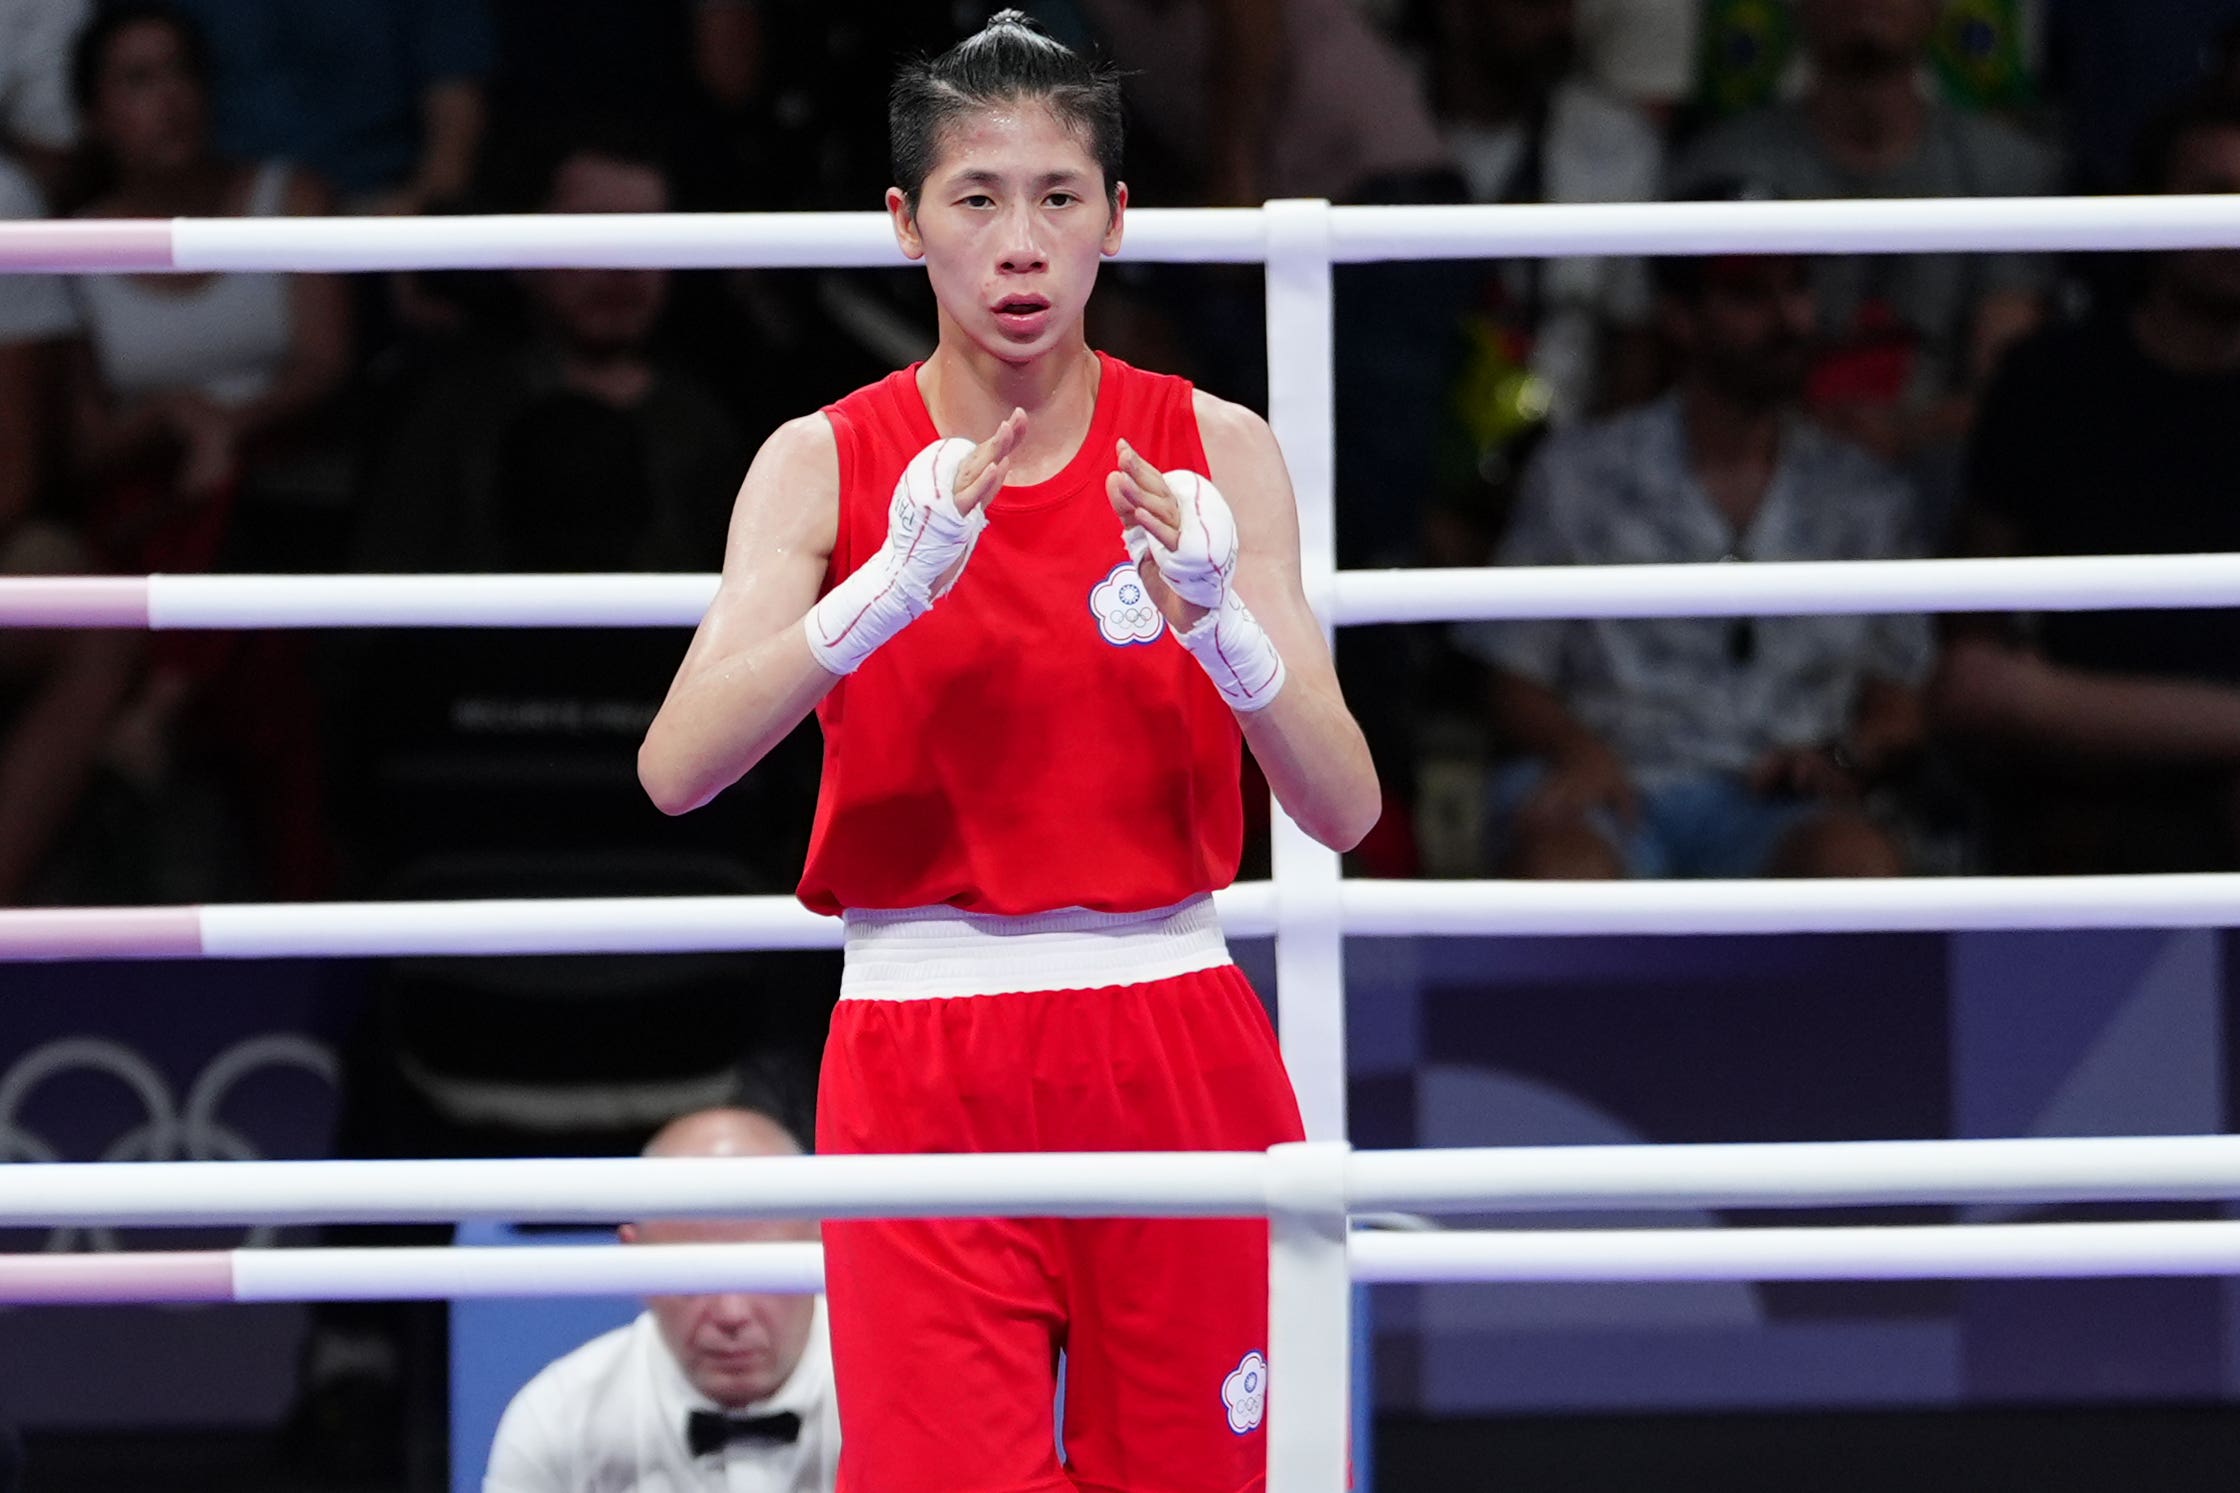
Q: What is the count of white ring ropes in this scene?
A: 5